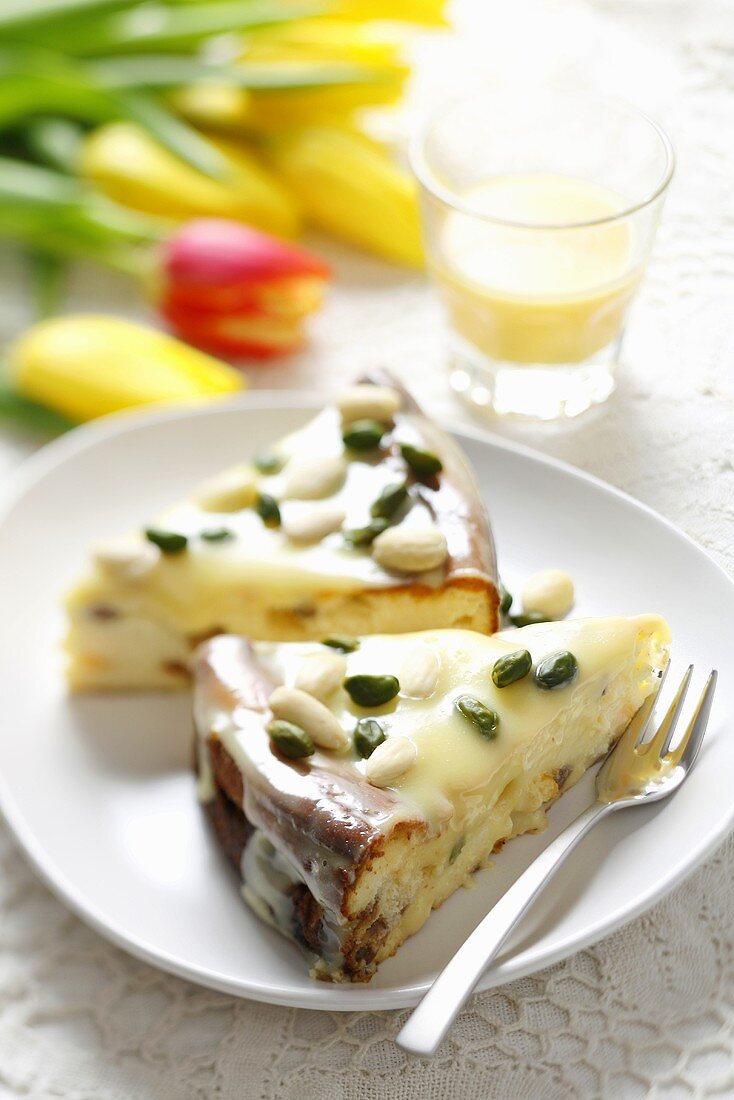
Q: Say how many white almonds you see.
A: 11